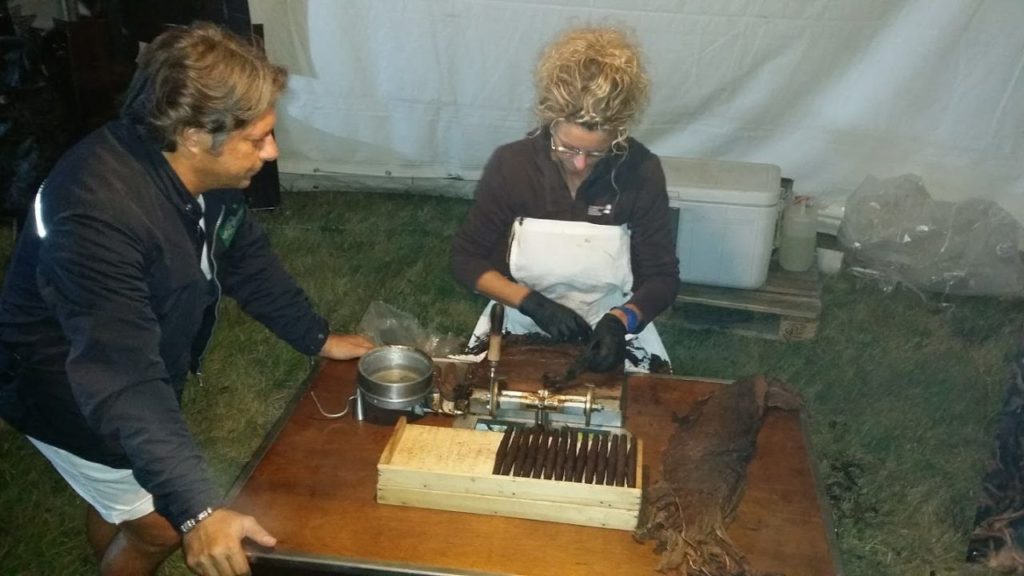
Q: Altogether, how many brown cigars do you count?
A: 14